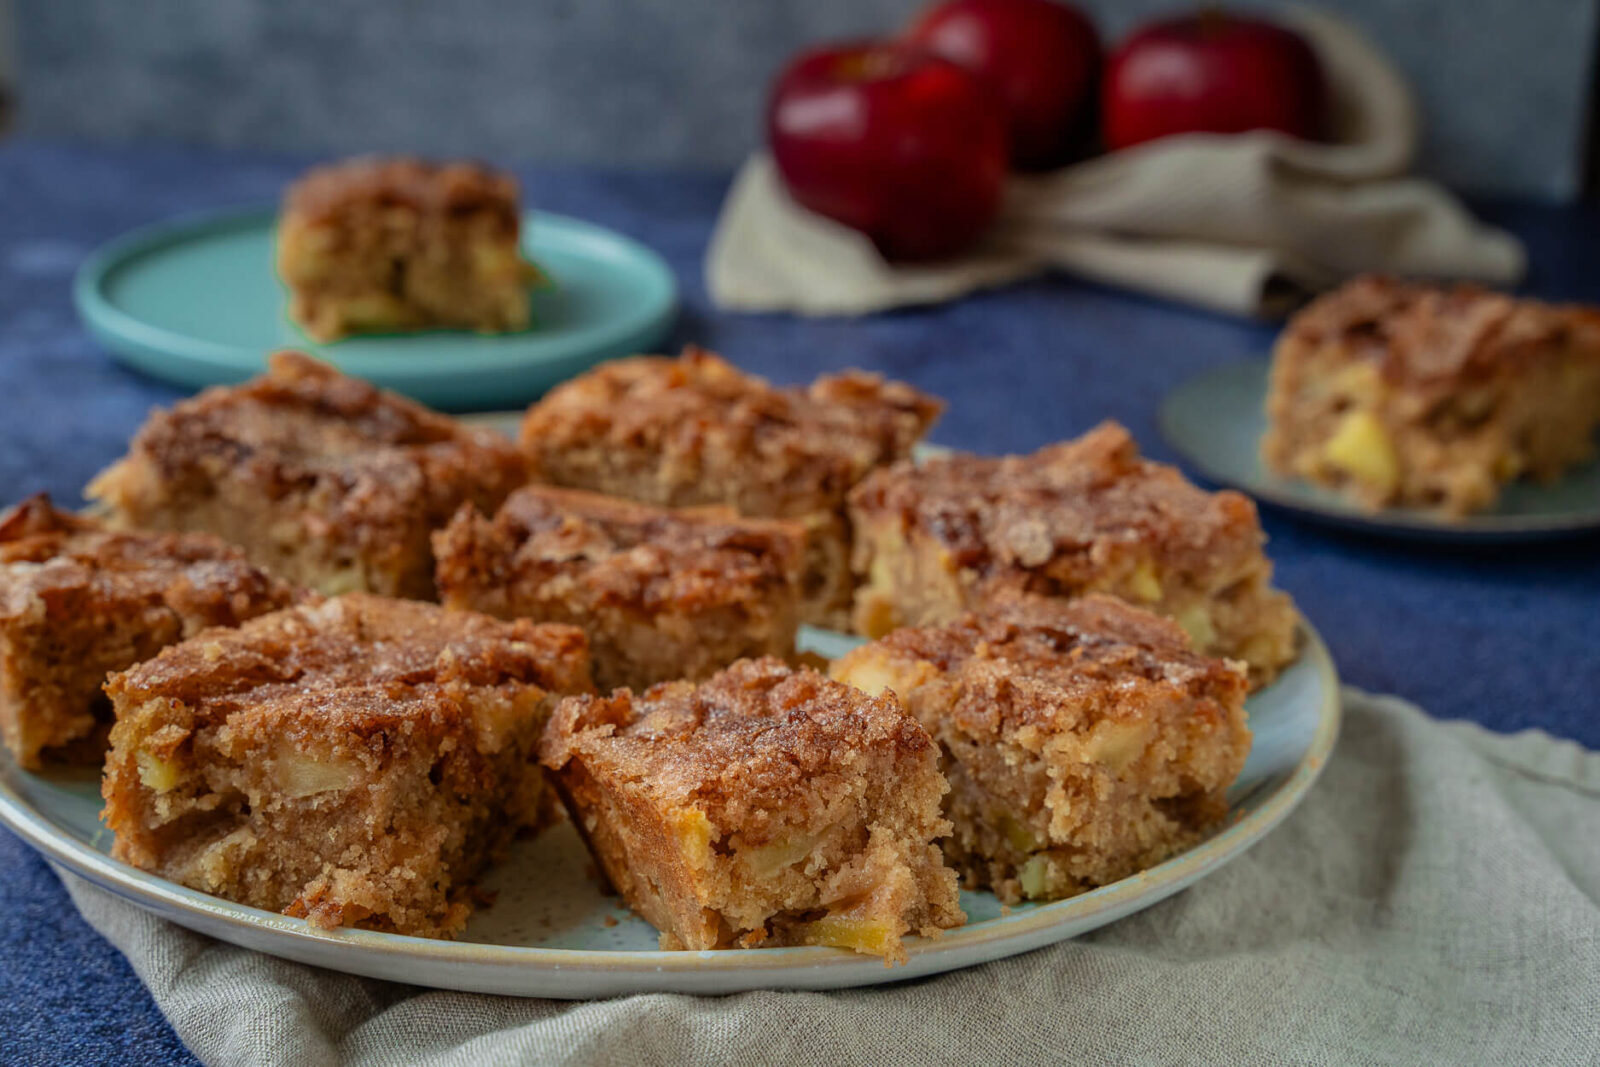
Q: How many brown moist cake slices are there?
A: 10